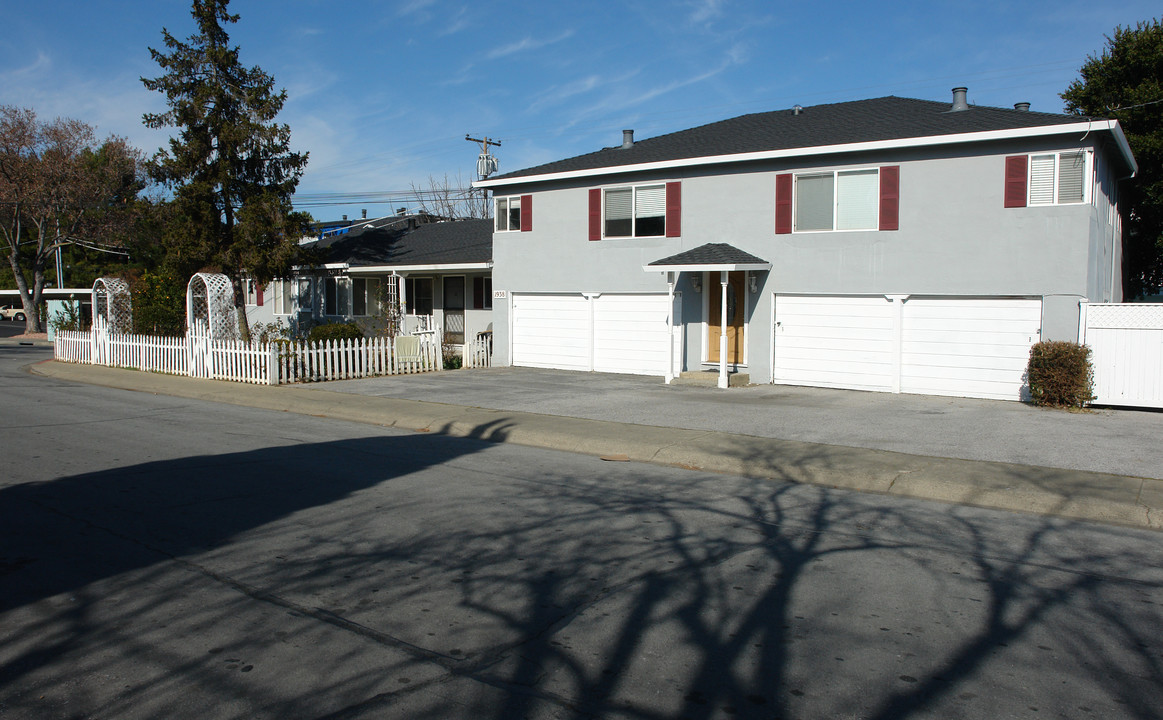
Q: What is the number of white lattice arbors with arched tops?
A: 2